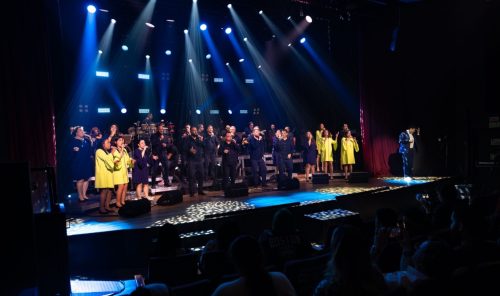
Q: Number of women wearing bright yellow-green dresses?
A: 5